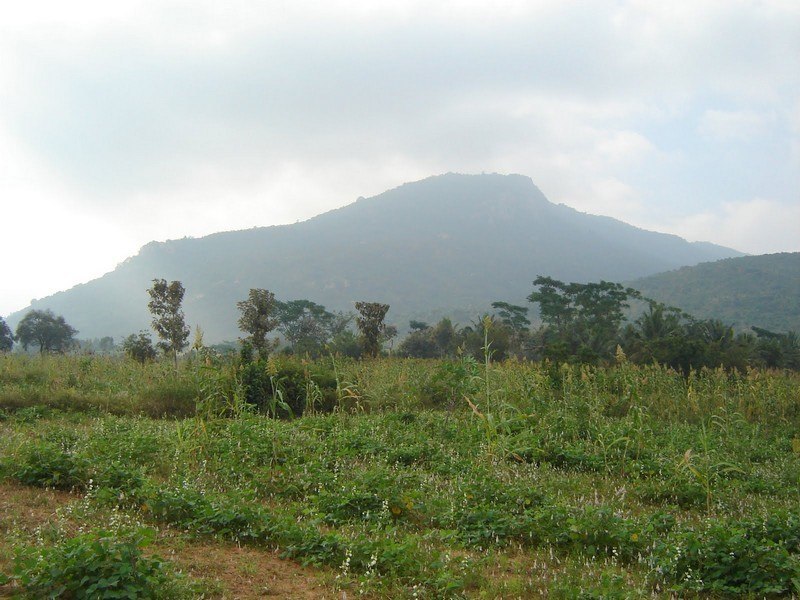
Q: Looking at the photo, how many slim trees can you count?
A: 3